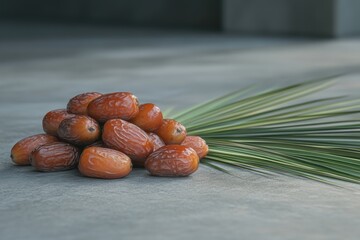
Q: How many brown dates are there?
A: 13